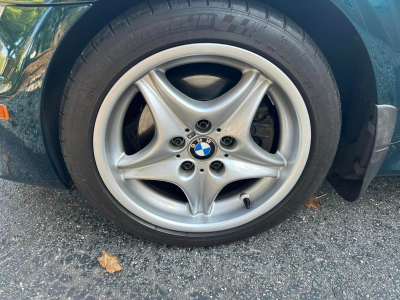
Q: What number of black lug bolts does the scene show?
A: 5